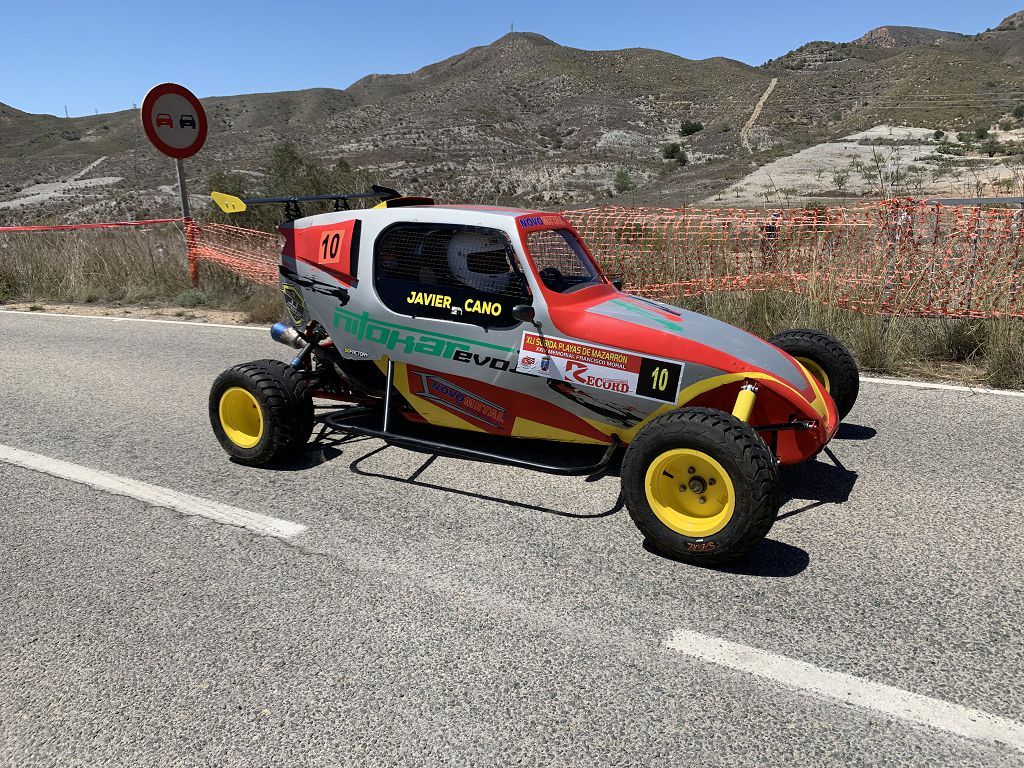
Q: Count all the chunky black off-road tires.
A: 3